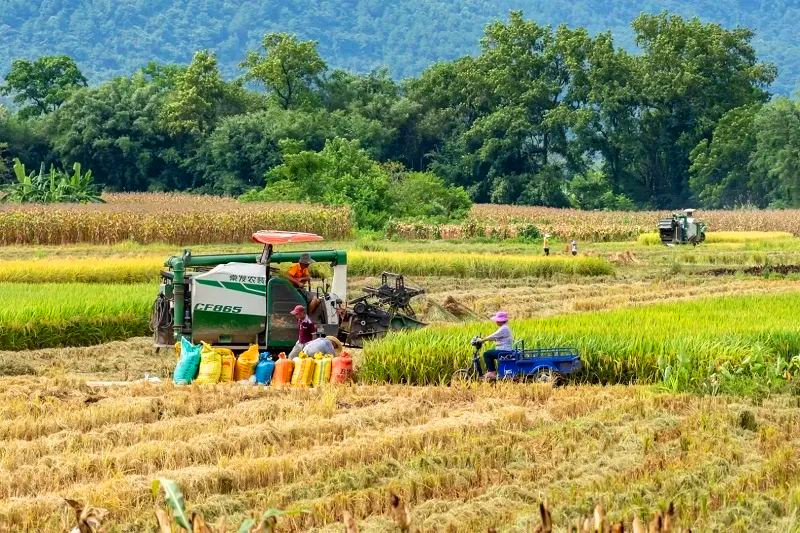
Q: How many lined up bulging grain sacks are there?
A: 9